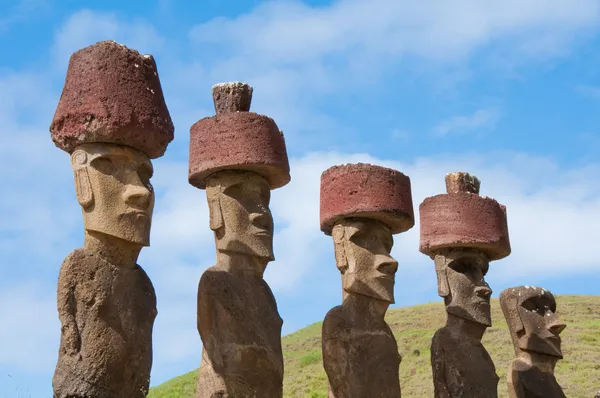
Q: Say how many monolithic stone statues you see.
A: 5